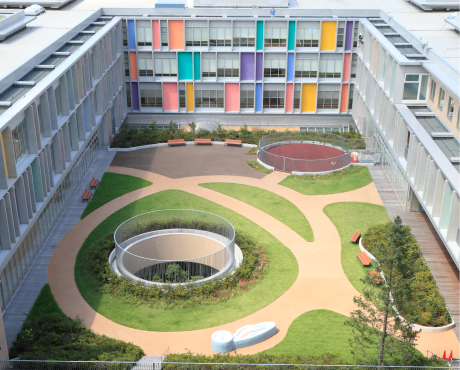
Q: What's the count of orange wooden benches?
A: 8